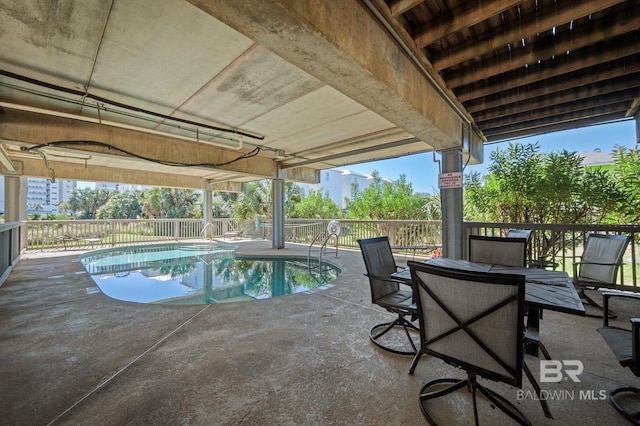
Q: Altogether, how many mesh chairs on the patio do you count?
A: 6